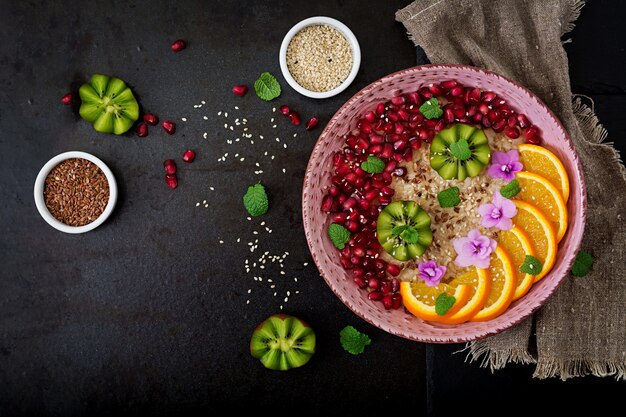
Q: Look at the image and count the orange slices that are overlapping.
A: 7